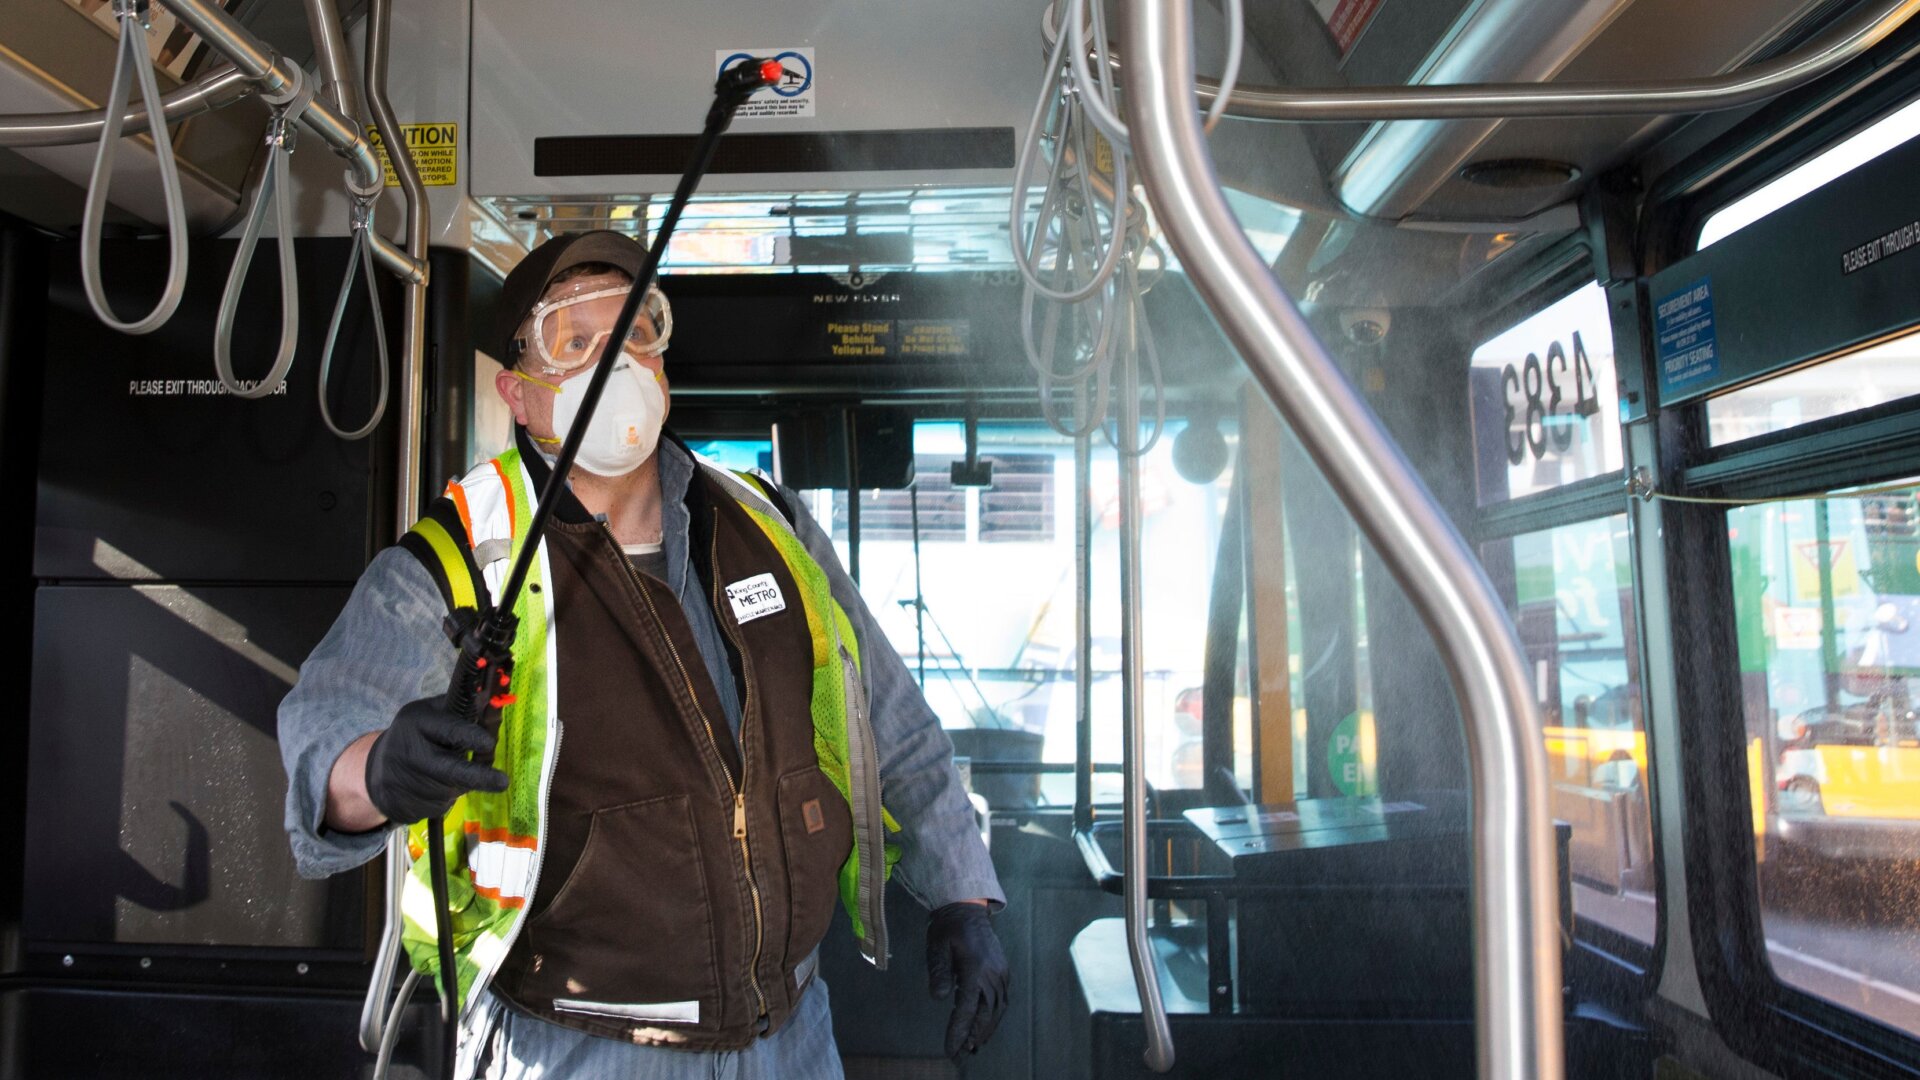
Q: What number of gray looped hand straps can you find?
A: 8